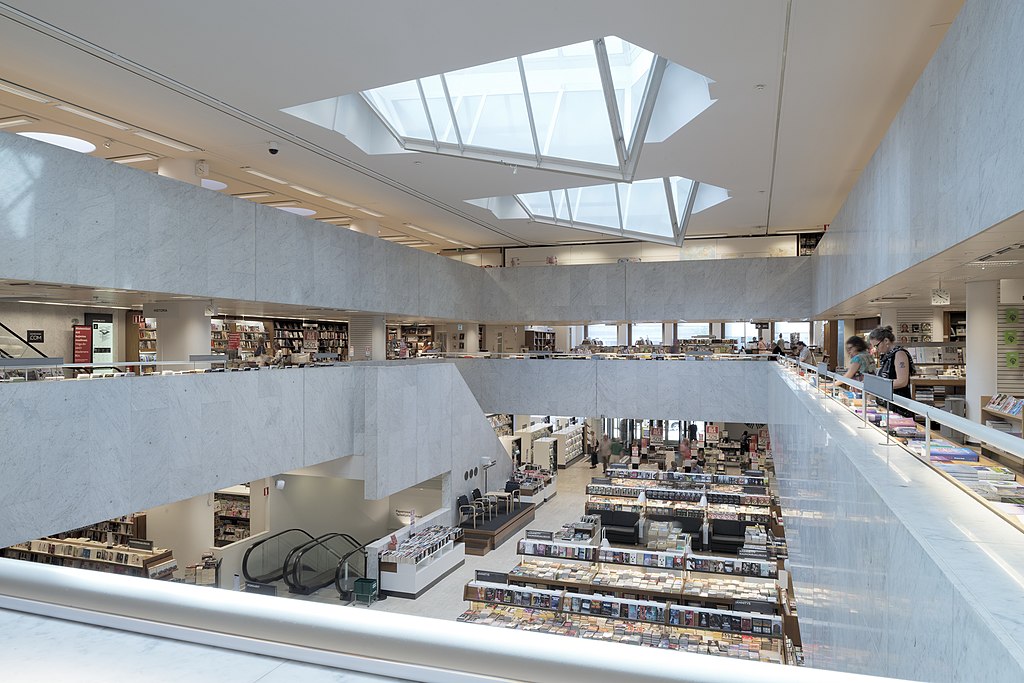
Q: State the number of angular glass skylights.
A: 2